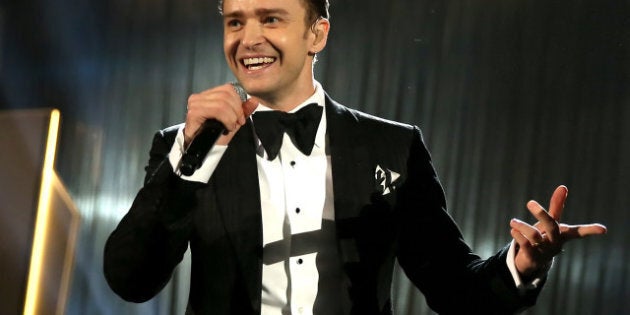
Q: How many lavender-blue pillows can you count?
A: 0